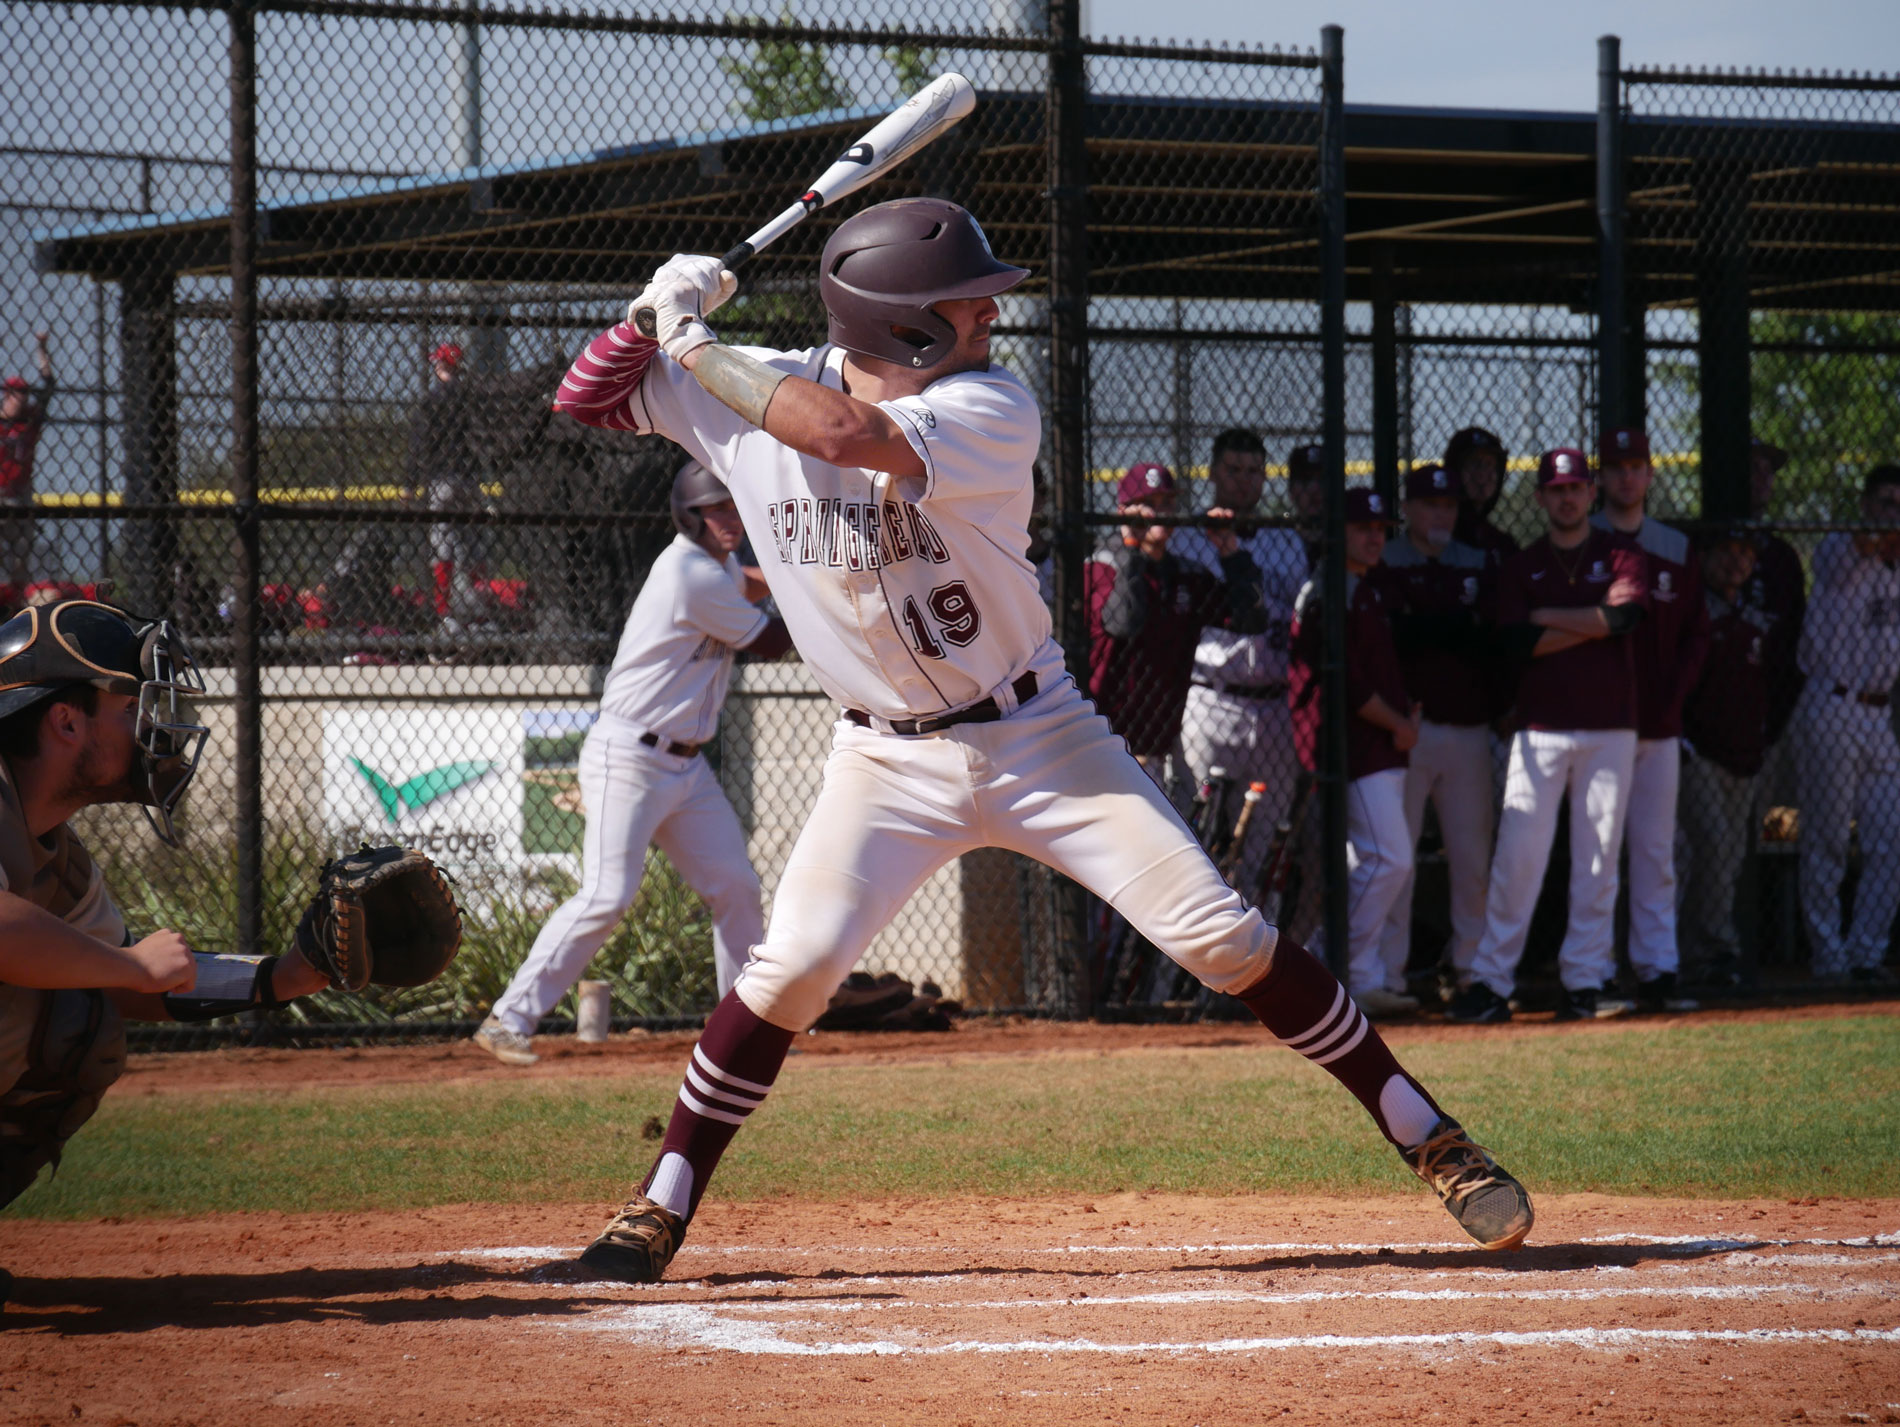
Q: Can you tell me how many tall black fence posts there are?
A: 4